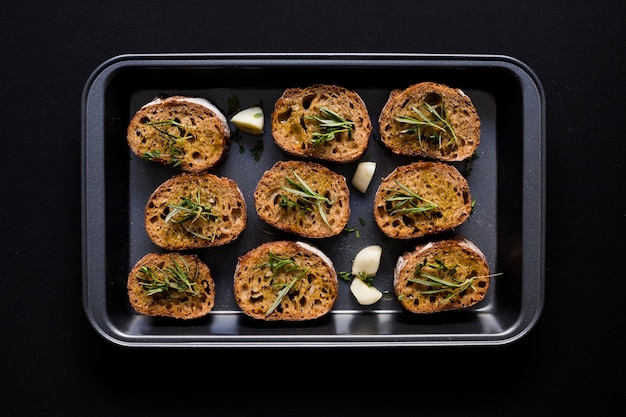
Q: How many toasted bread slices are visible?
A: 9